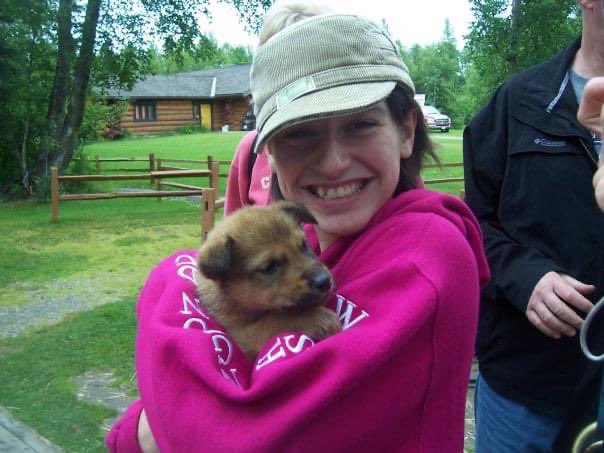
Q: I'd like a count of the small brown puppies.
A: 1